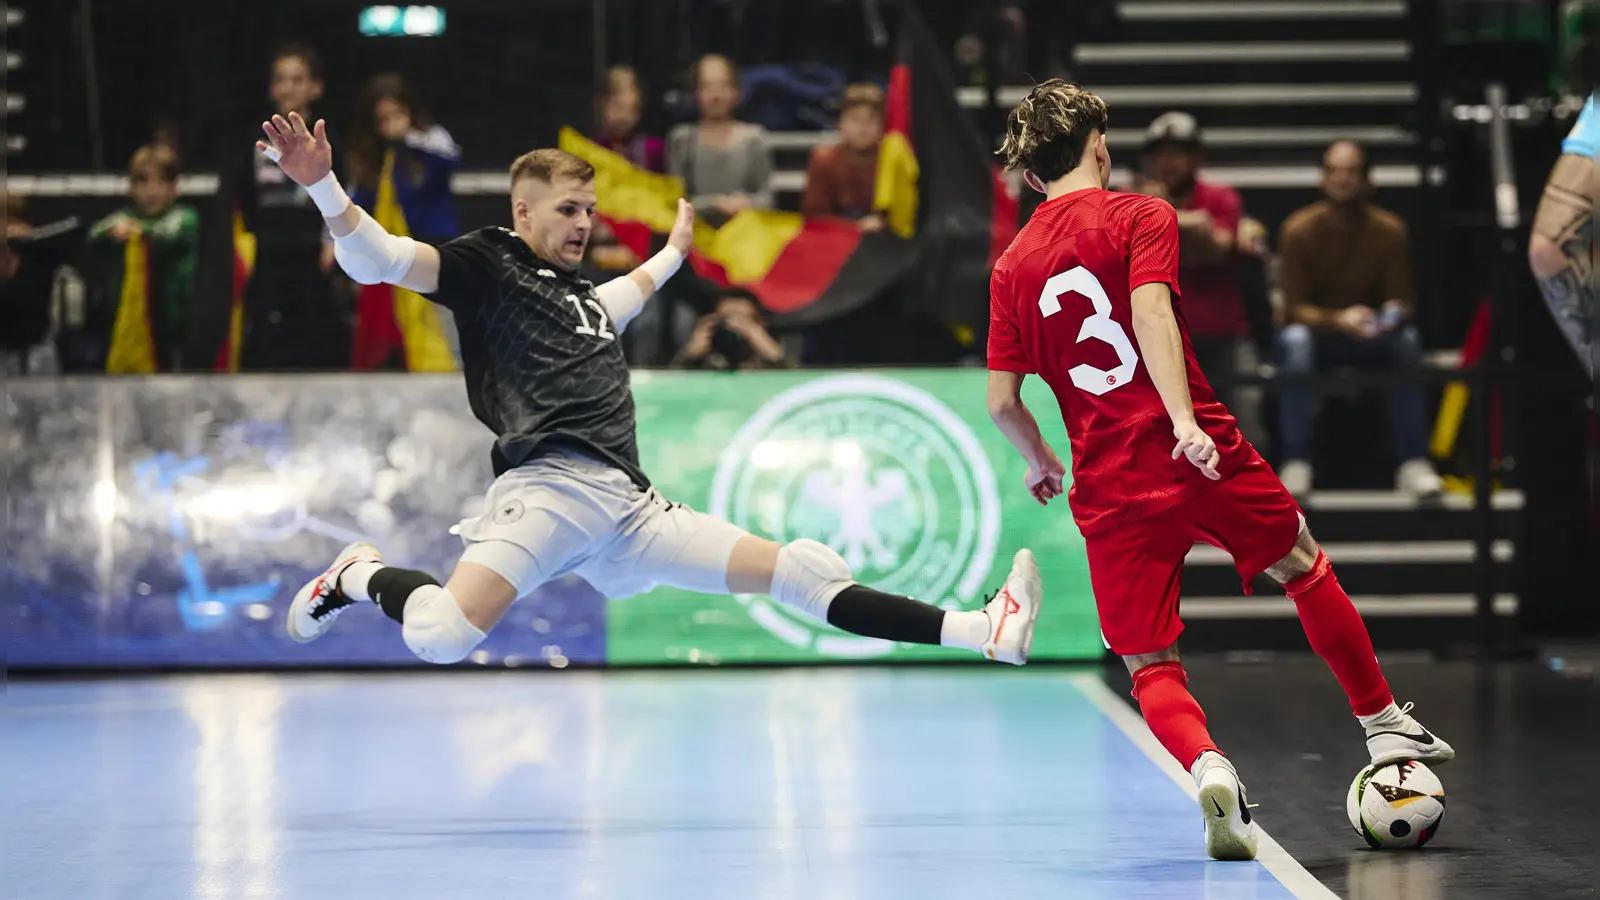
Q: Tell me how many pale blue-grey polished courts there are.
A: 1